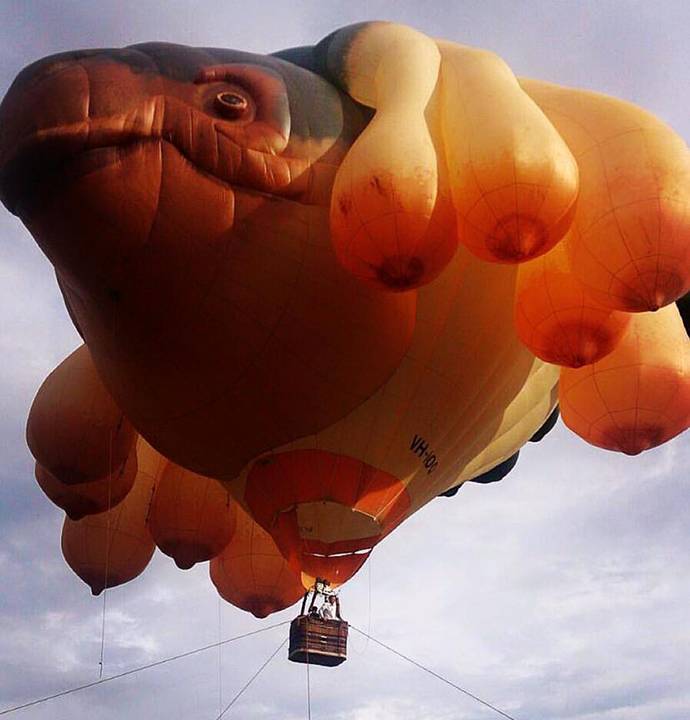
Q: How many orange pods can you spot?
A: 10